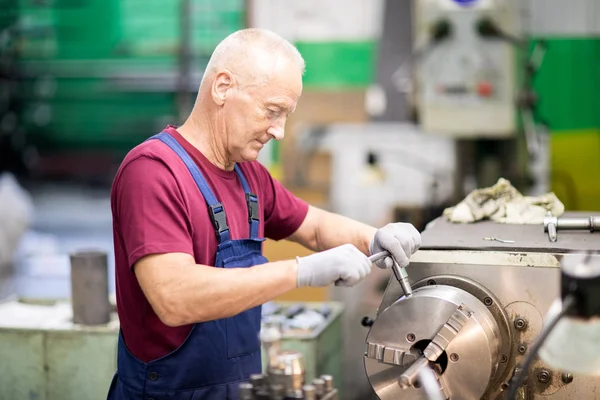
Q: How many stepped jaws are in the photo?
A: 3